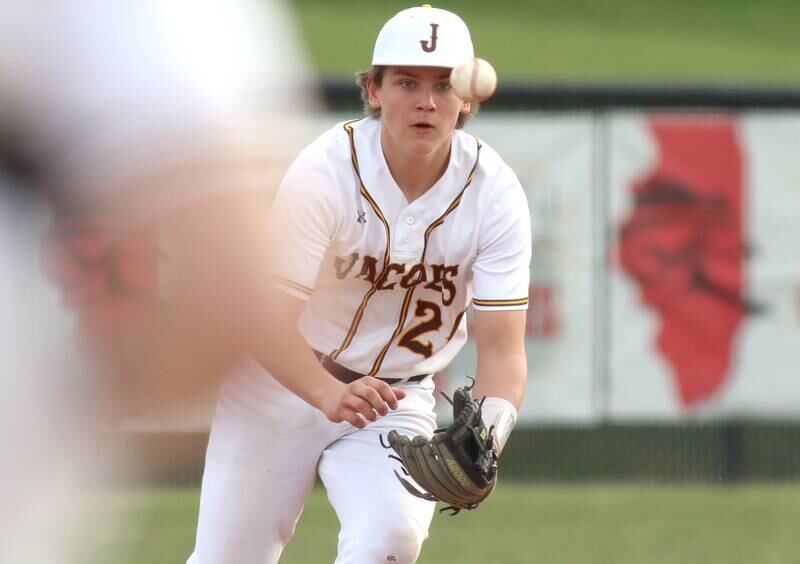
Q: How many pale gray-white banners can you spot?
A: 2